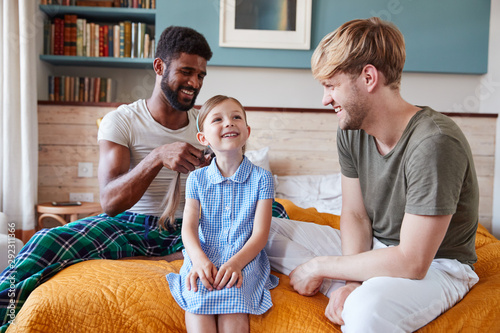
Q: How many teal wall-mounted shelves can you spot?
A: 2